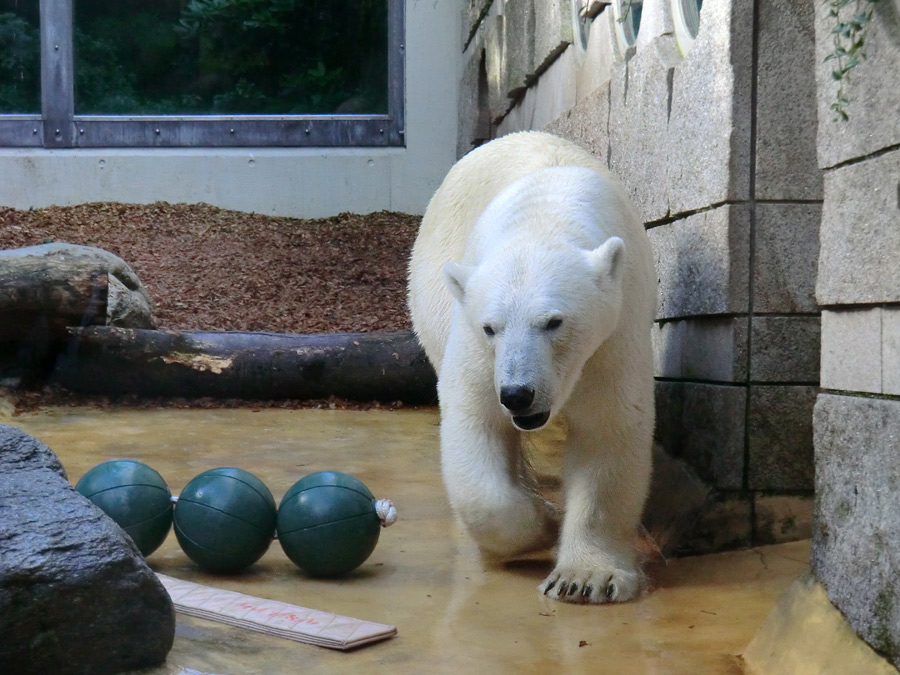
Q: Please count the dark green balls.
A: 3